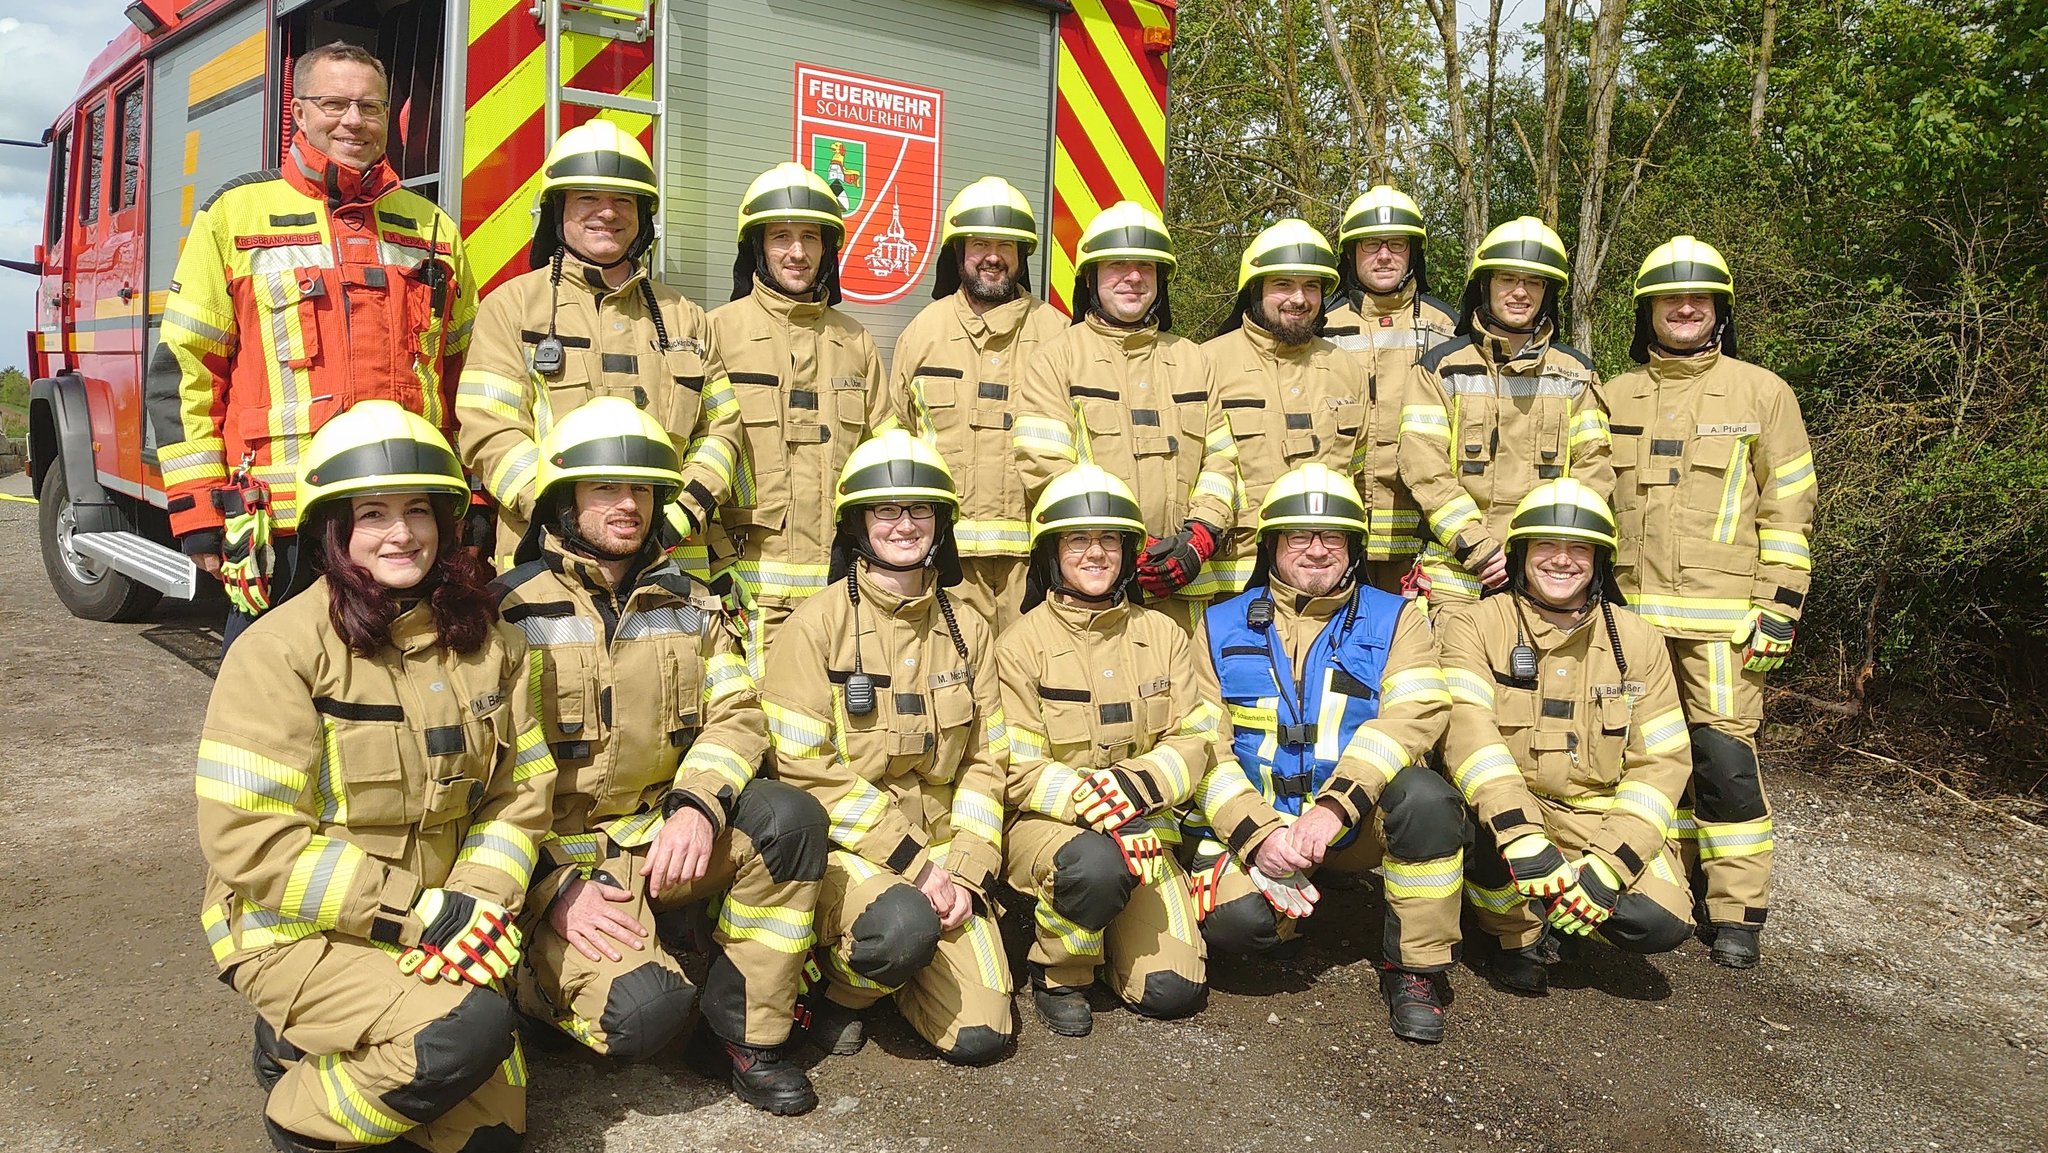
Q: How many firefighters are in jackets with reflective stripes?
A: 15